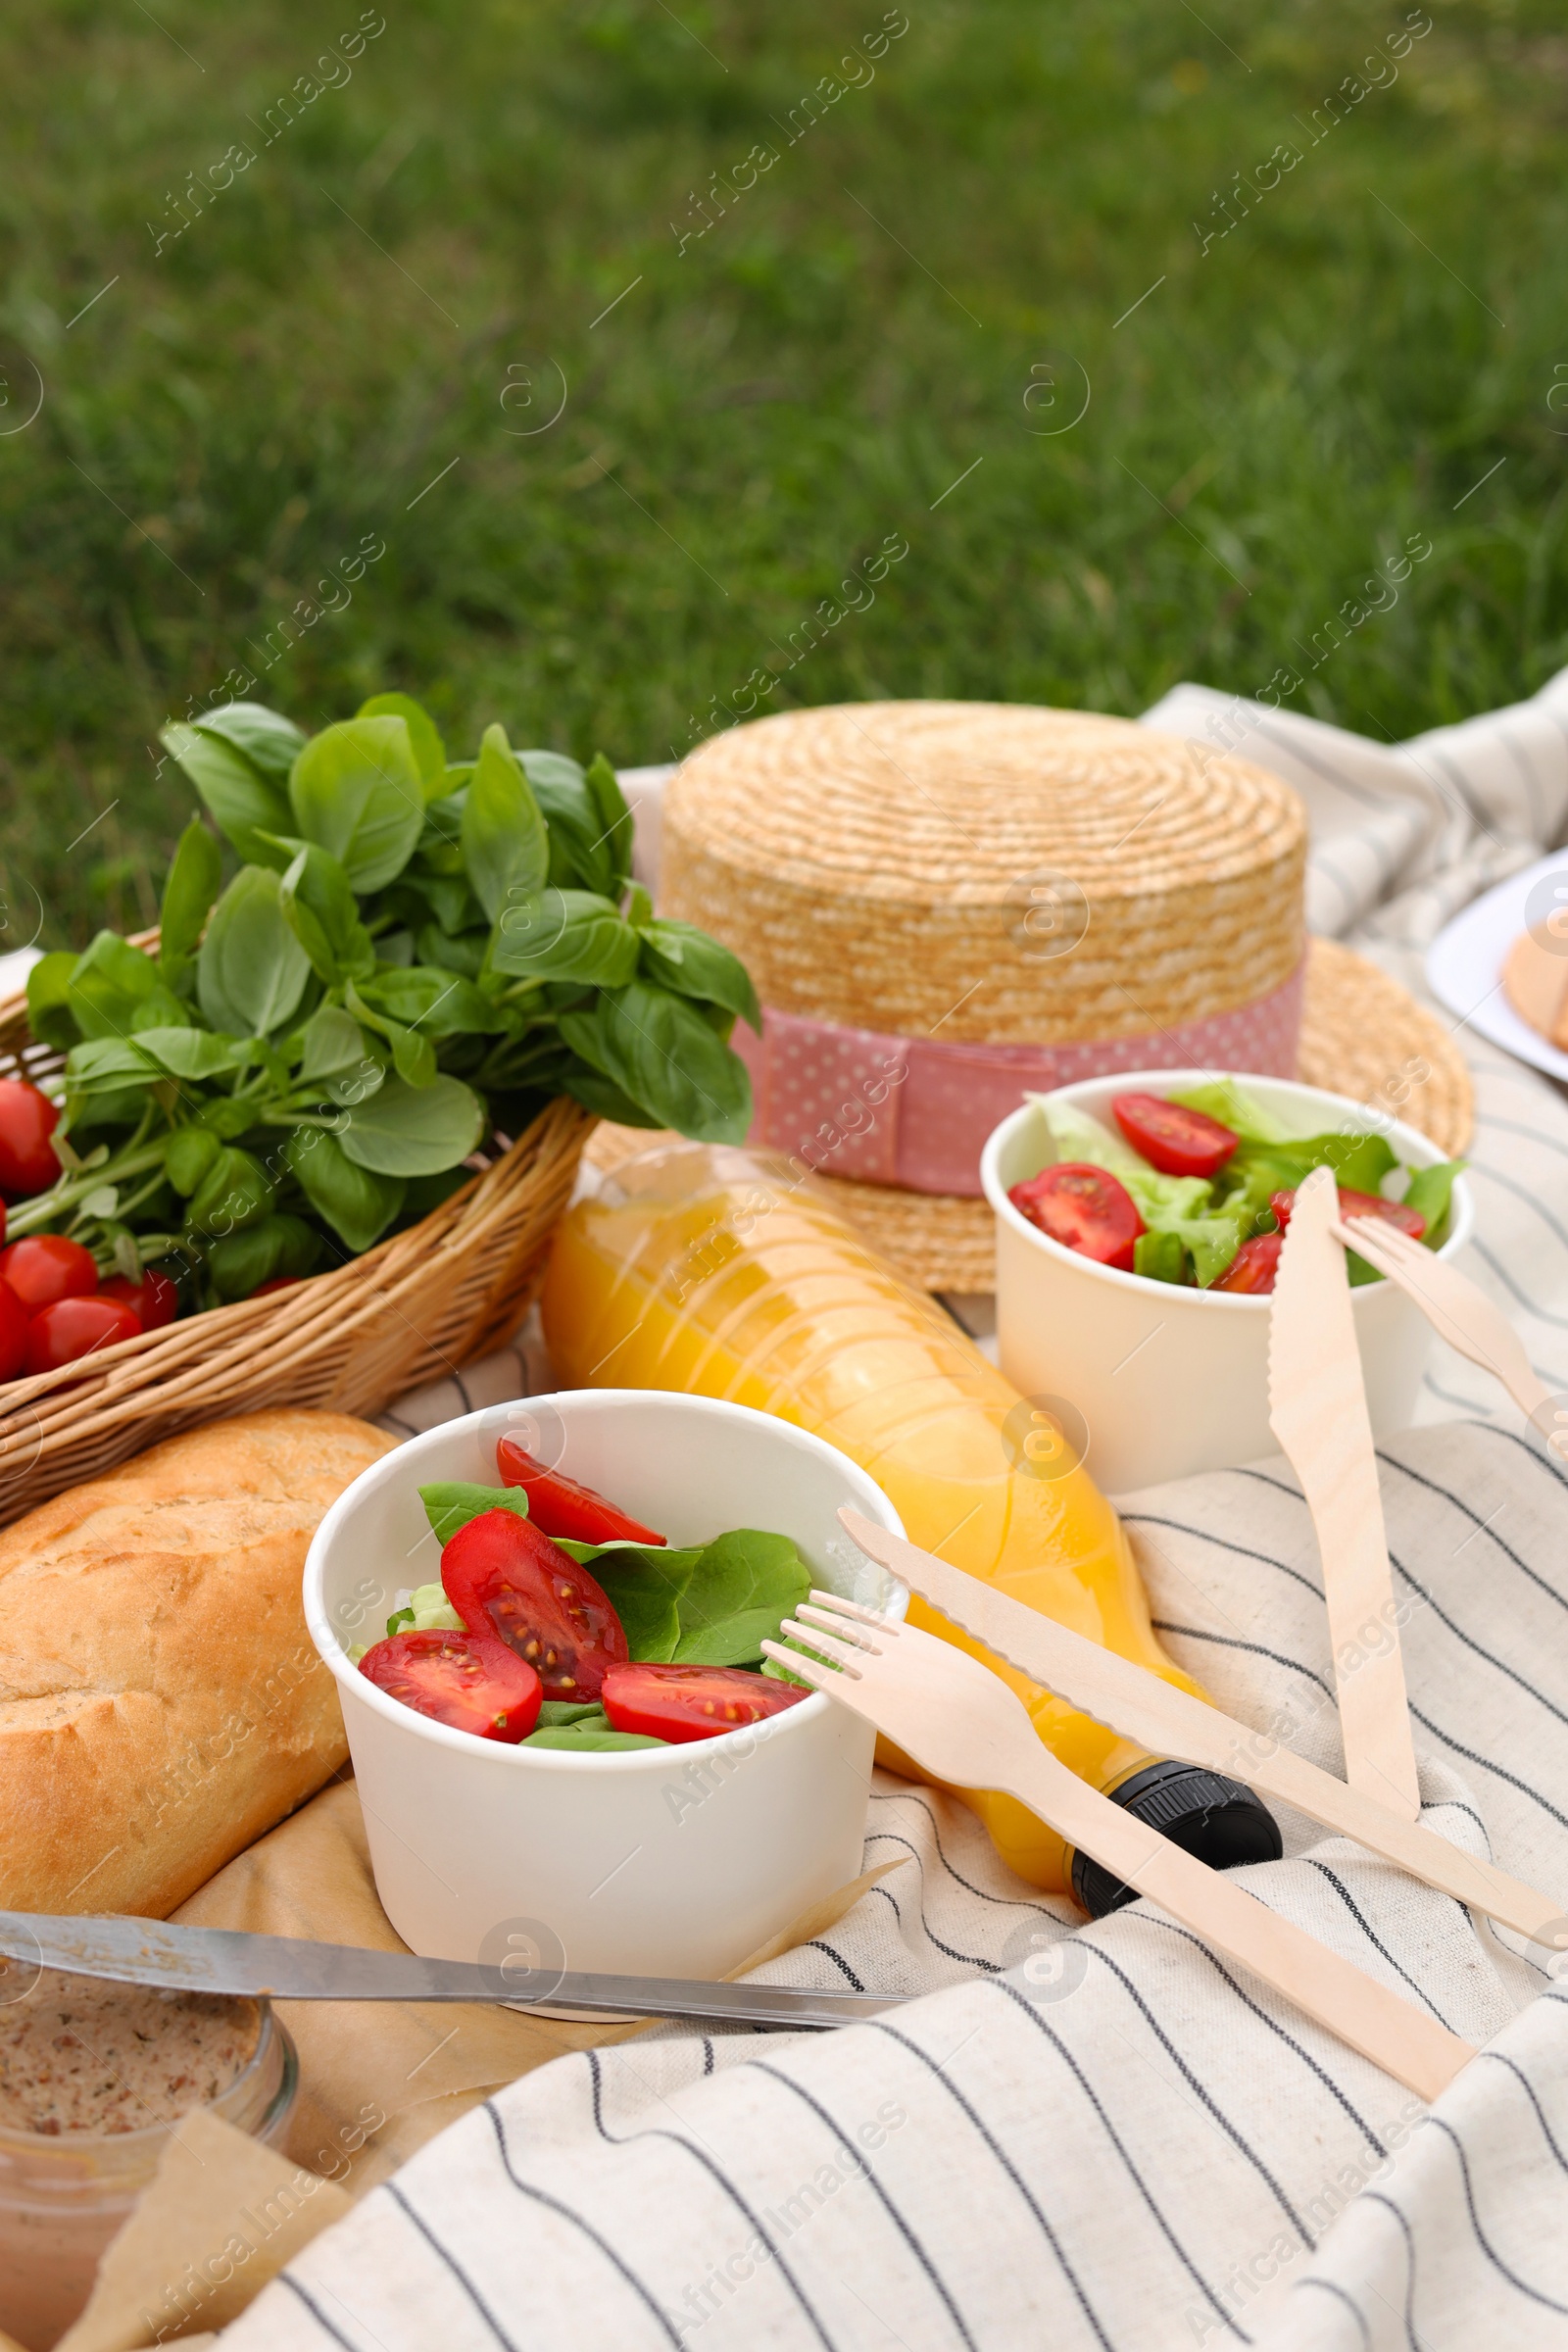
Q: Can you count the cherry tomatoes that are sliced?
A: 8